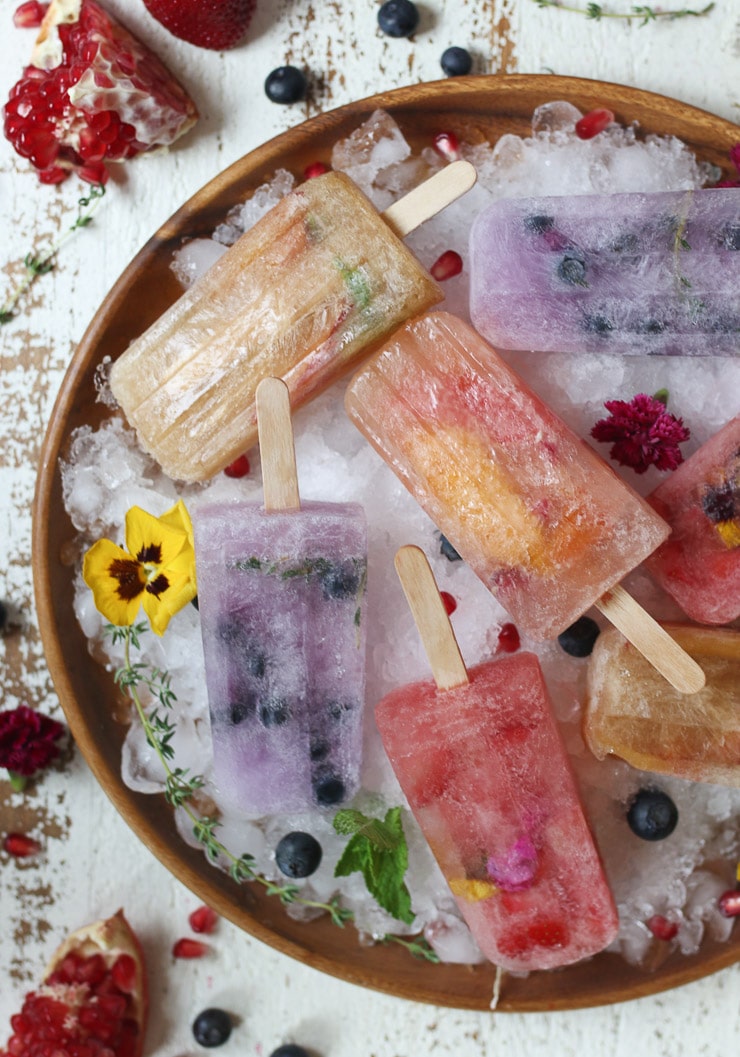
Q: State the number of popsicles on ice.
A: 7